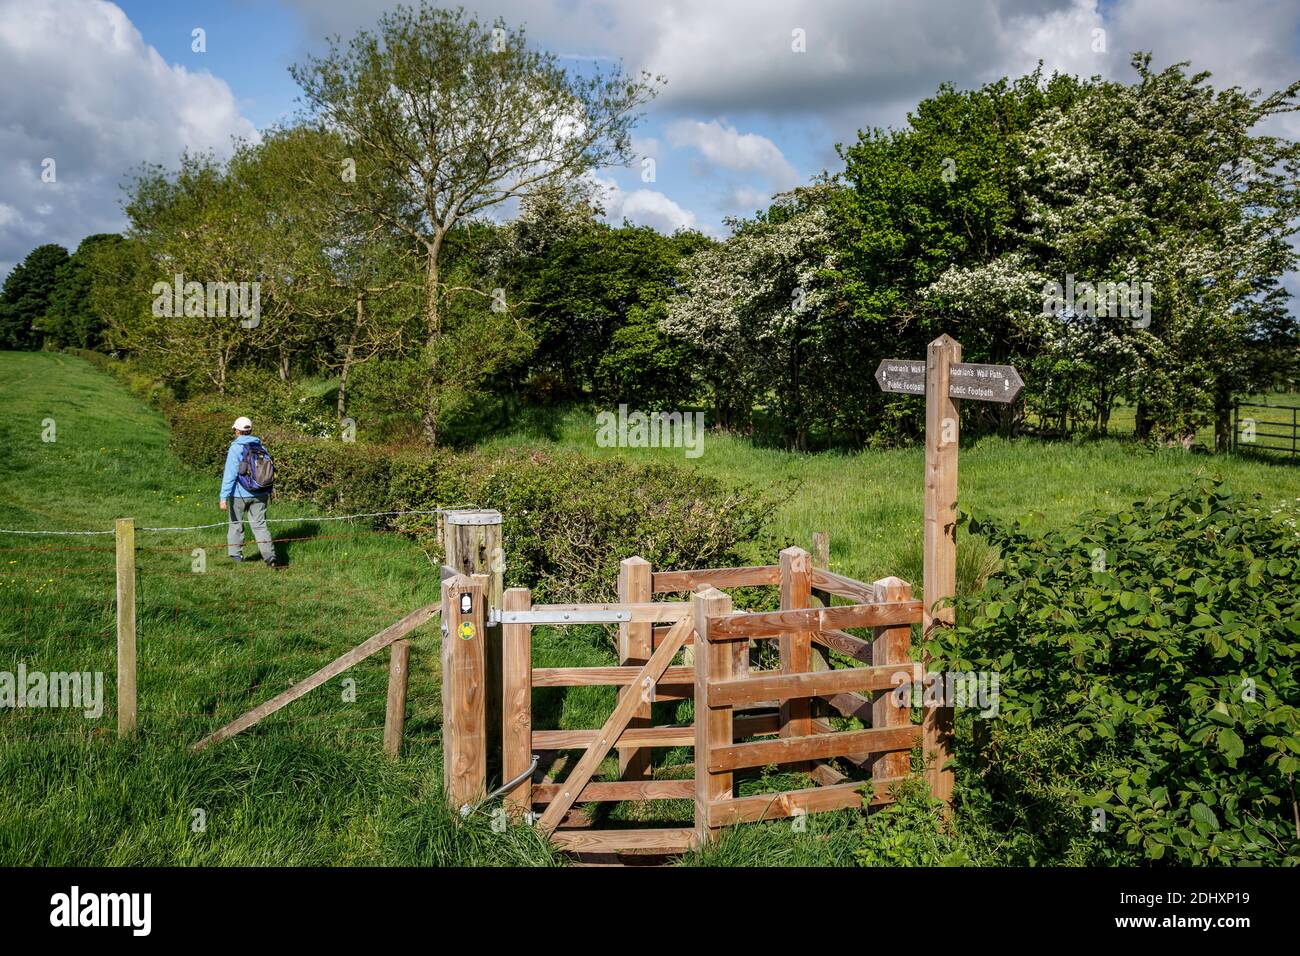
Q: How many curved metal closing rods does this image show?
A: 1